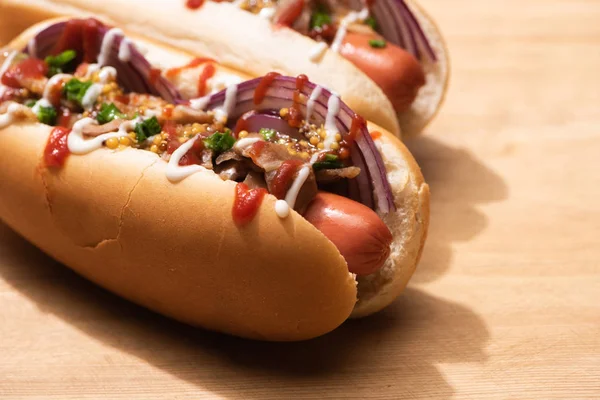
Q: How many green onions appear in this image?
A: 11